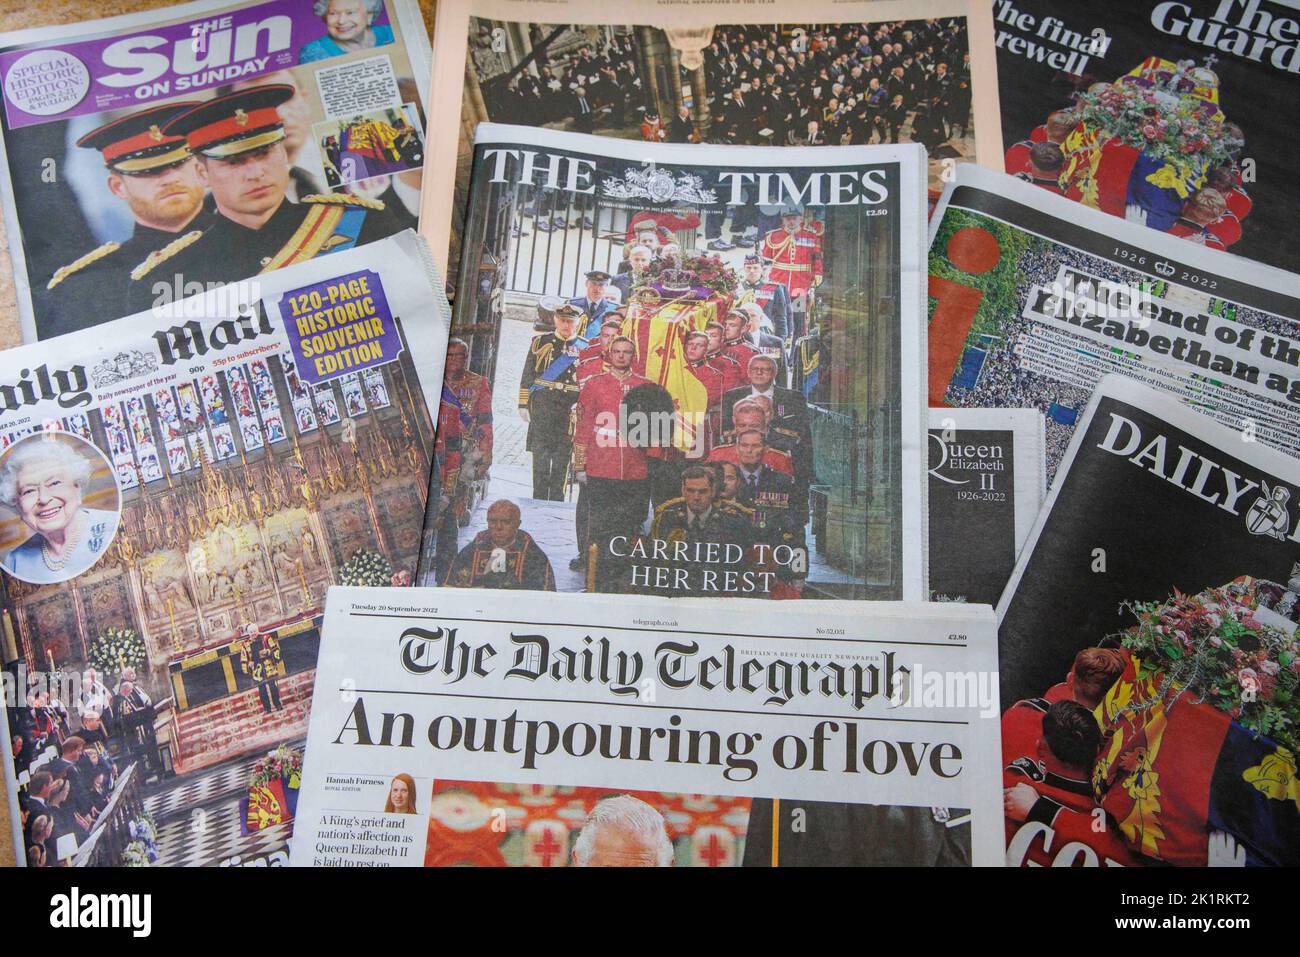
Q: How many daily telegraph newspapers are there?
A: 1